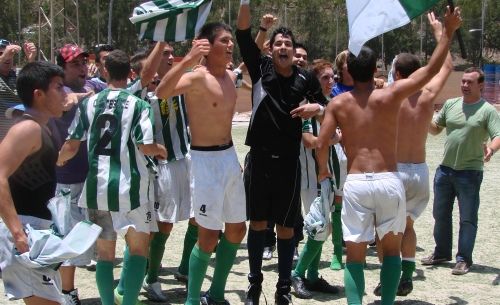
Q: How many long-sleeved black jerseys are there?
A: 1